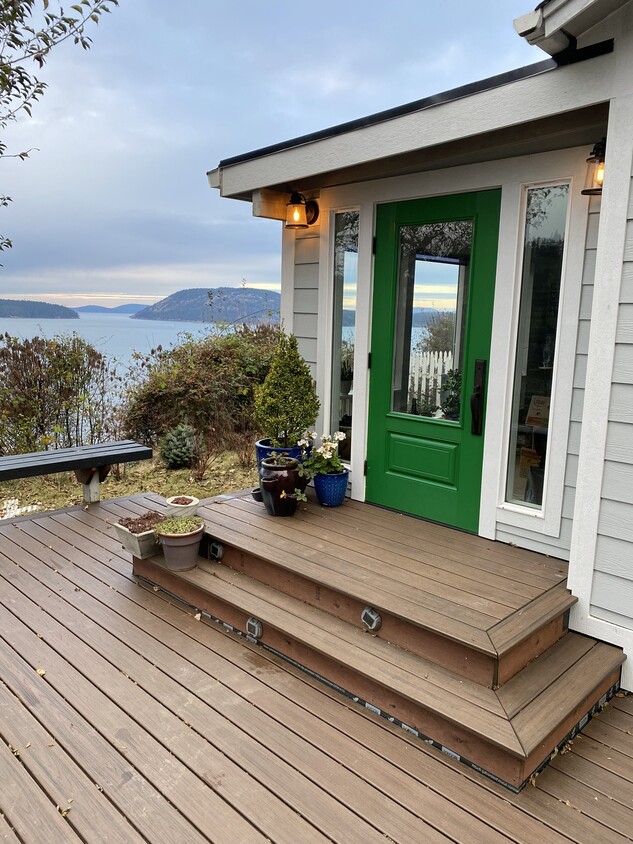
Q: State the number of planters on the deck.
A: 6